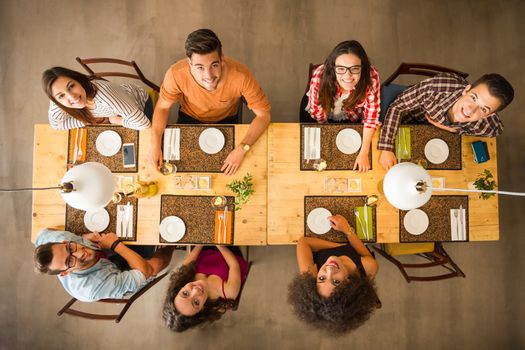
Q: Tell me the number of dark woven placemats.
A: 8